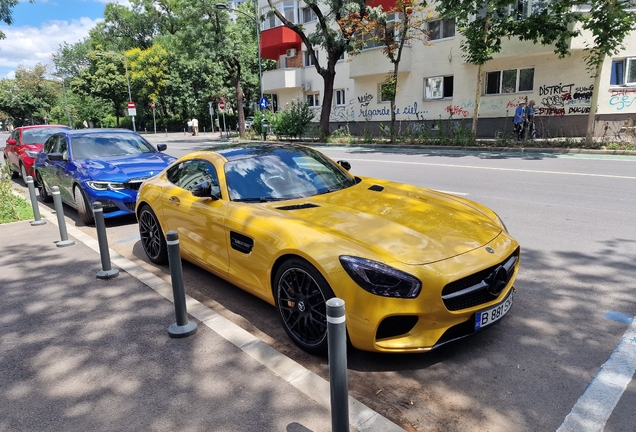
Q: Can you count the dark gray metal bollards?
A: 5